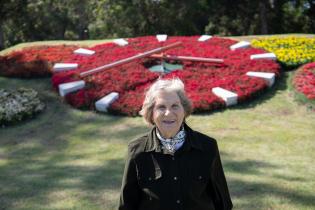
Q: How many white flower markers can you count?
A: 11